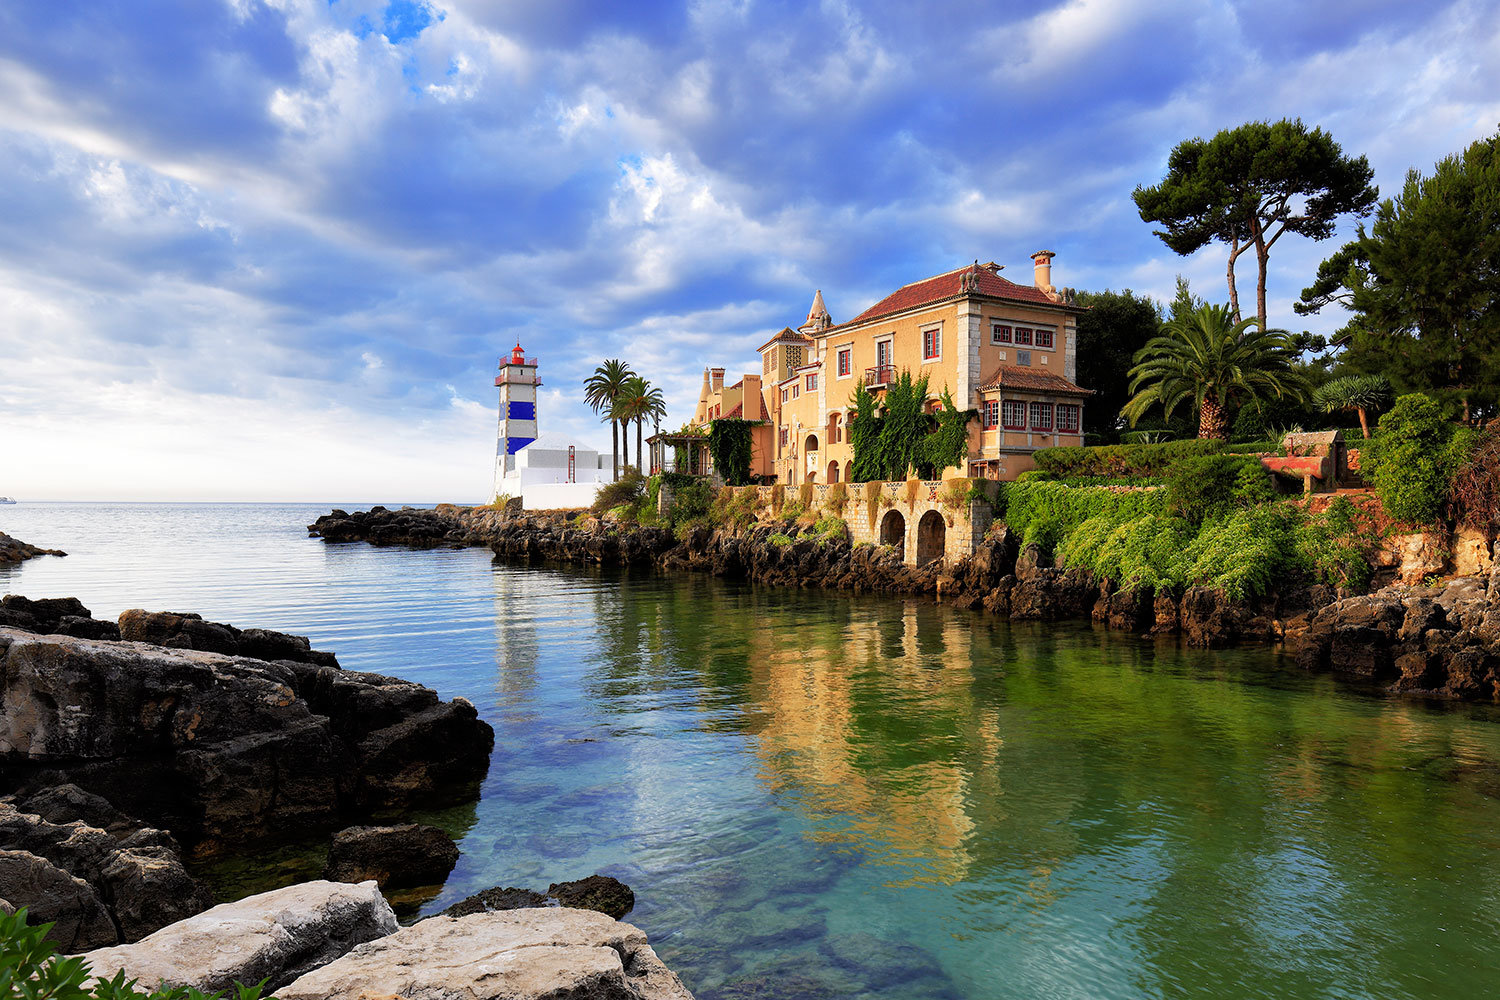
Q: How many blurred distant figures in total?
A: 0